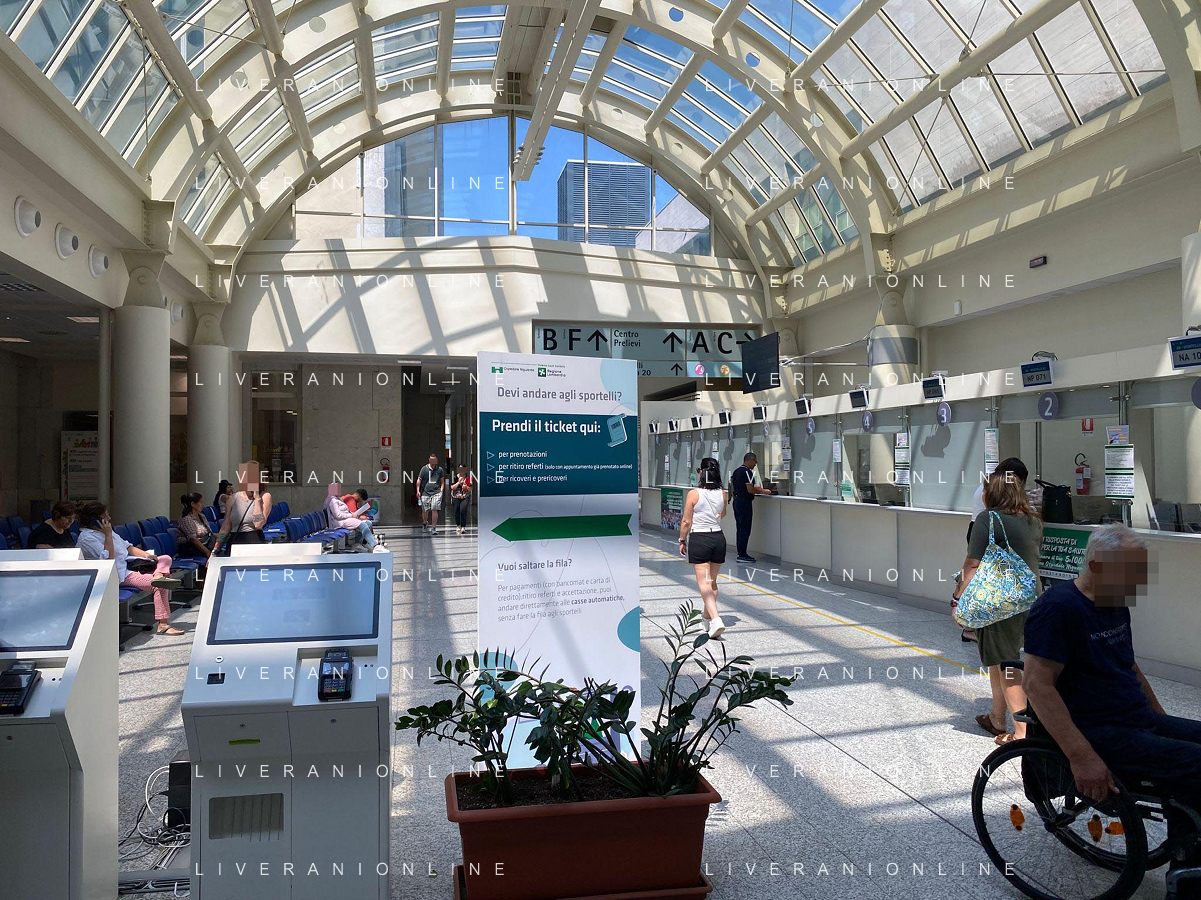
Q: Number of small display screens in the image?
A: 10